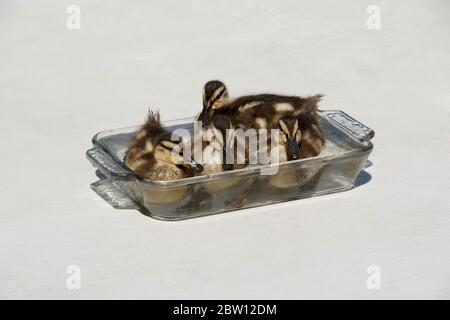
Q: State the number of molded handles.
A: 2